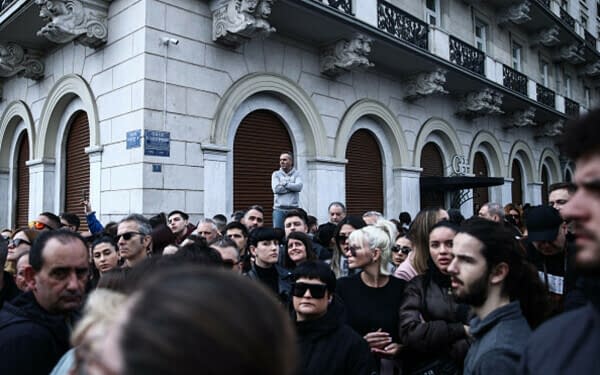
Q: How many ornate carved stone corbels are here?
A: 12